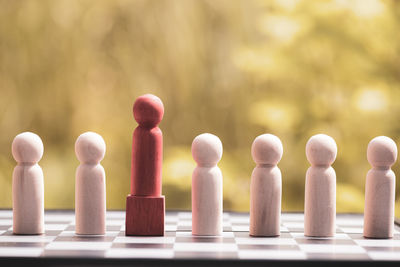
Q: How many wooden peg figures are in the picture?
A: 7